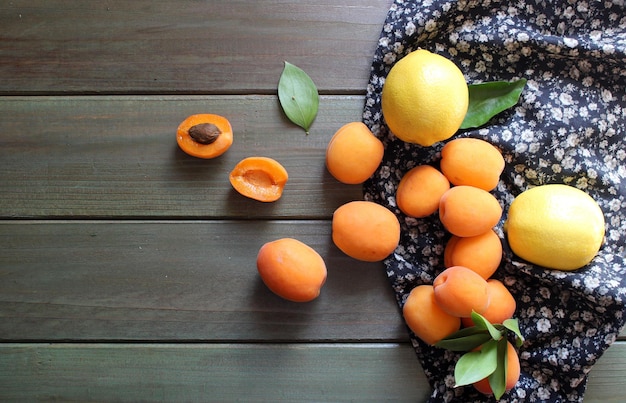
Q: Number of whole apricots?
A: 11